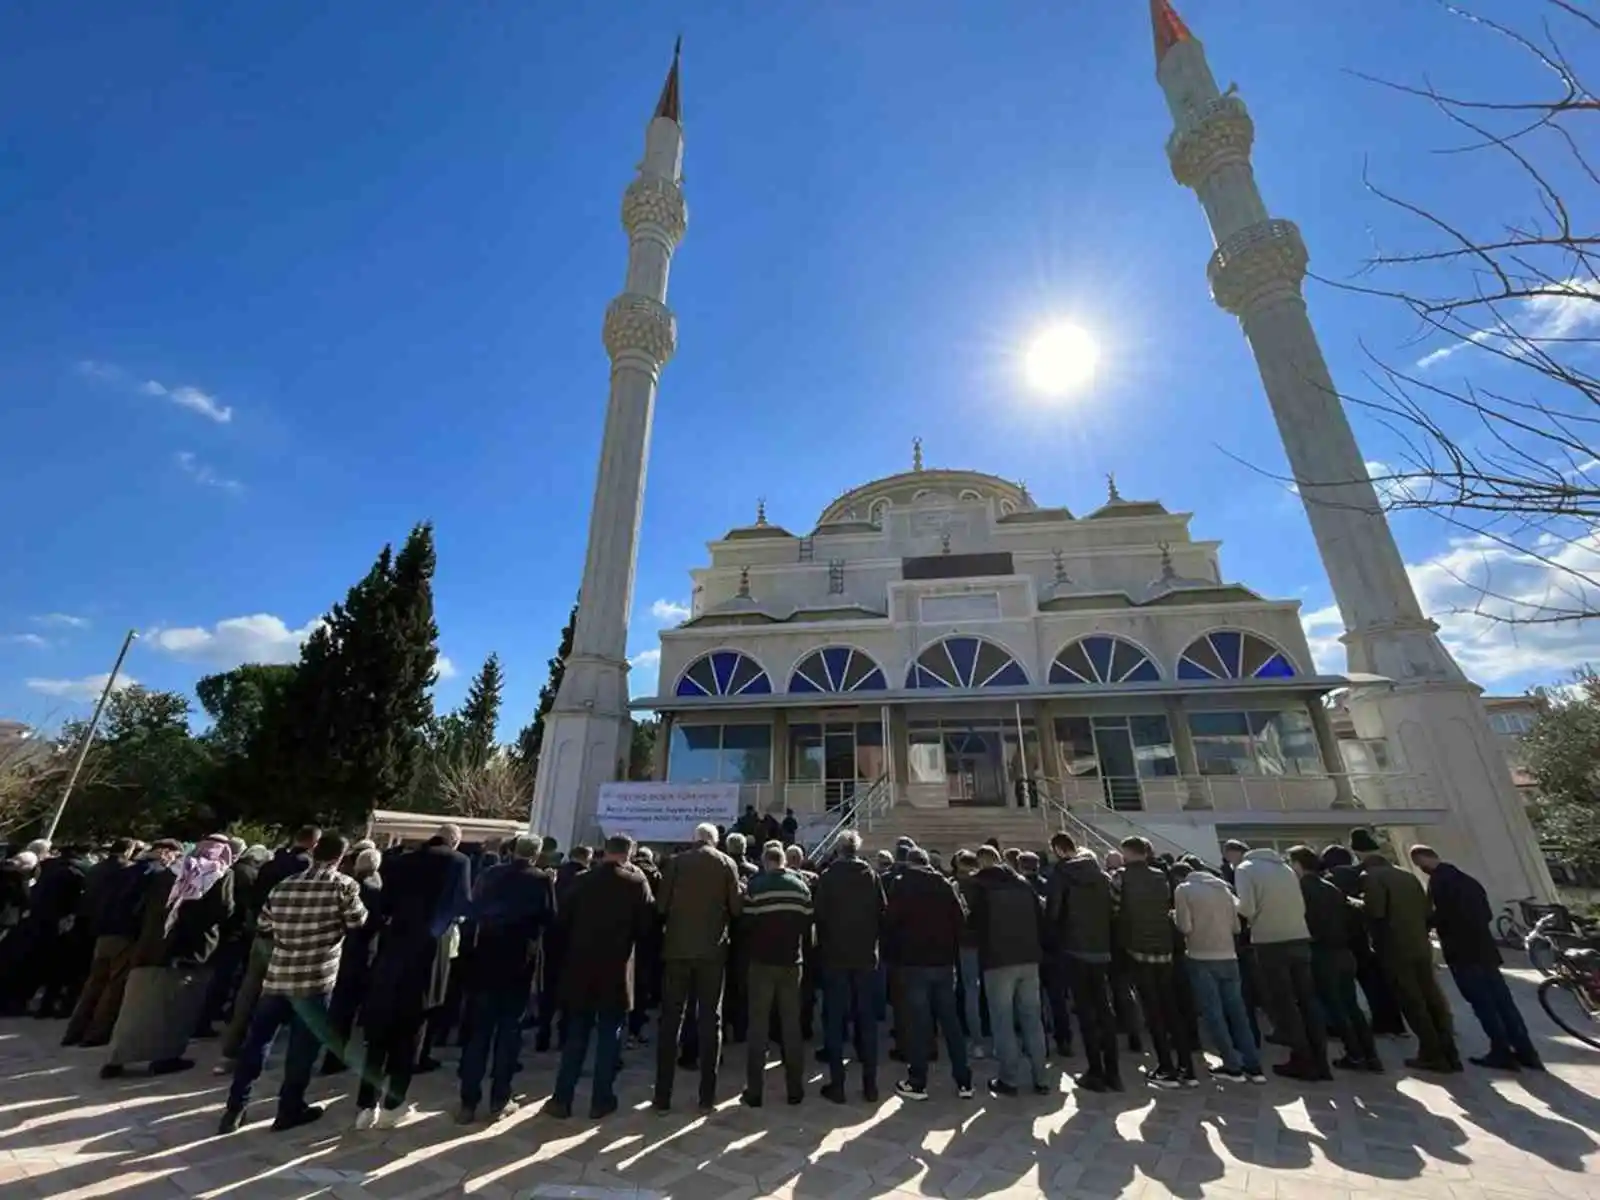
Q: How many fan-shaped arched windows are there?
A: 5